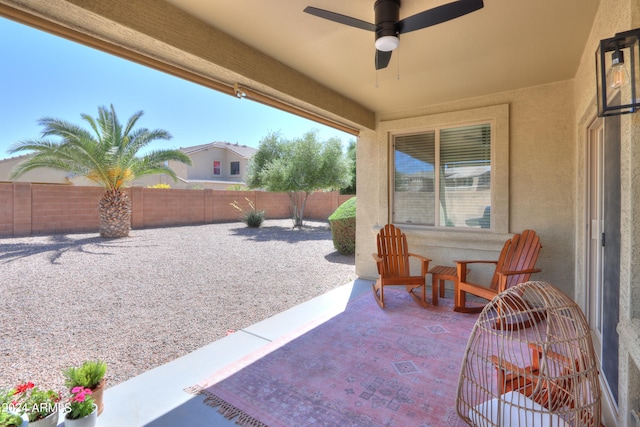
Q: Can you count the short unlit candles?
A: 0